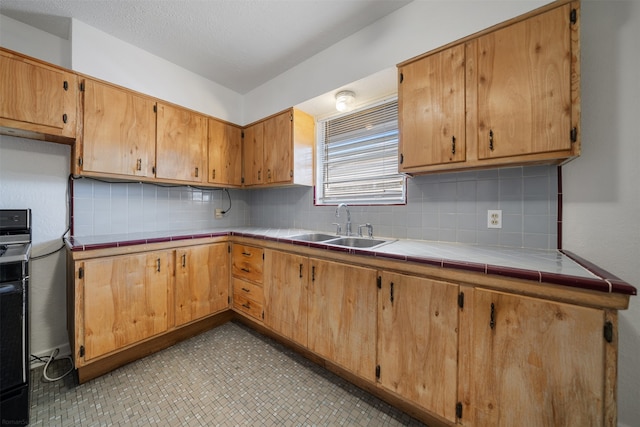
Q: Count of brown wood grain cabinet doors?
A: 14